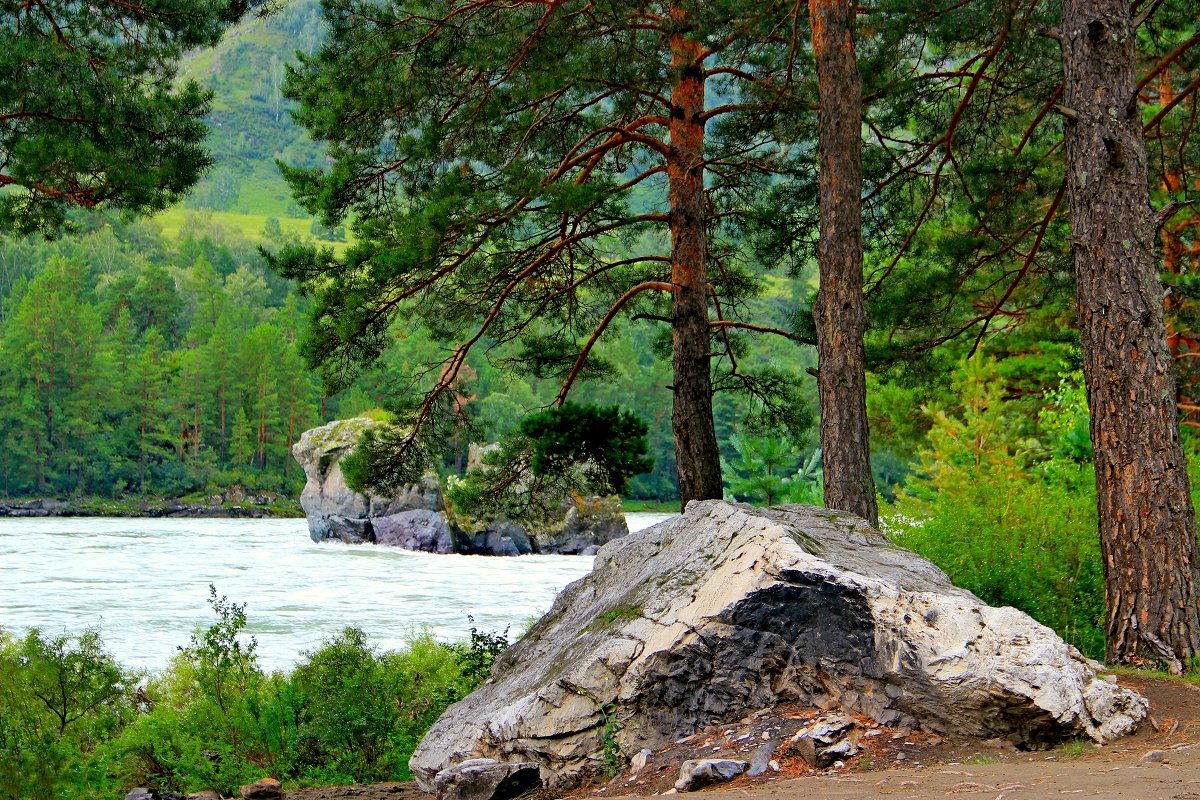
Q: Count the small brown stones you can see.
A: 2